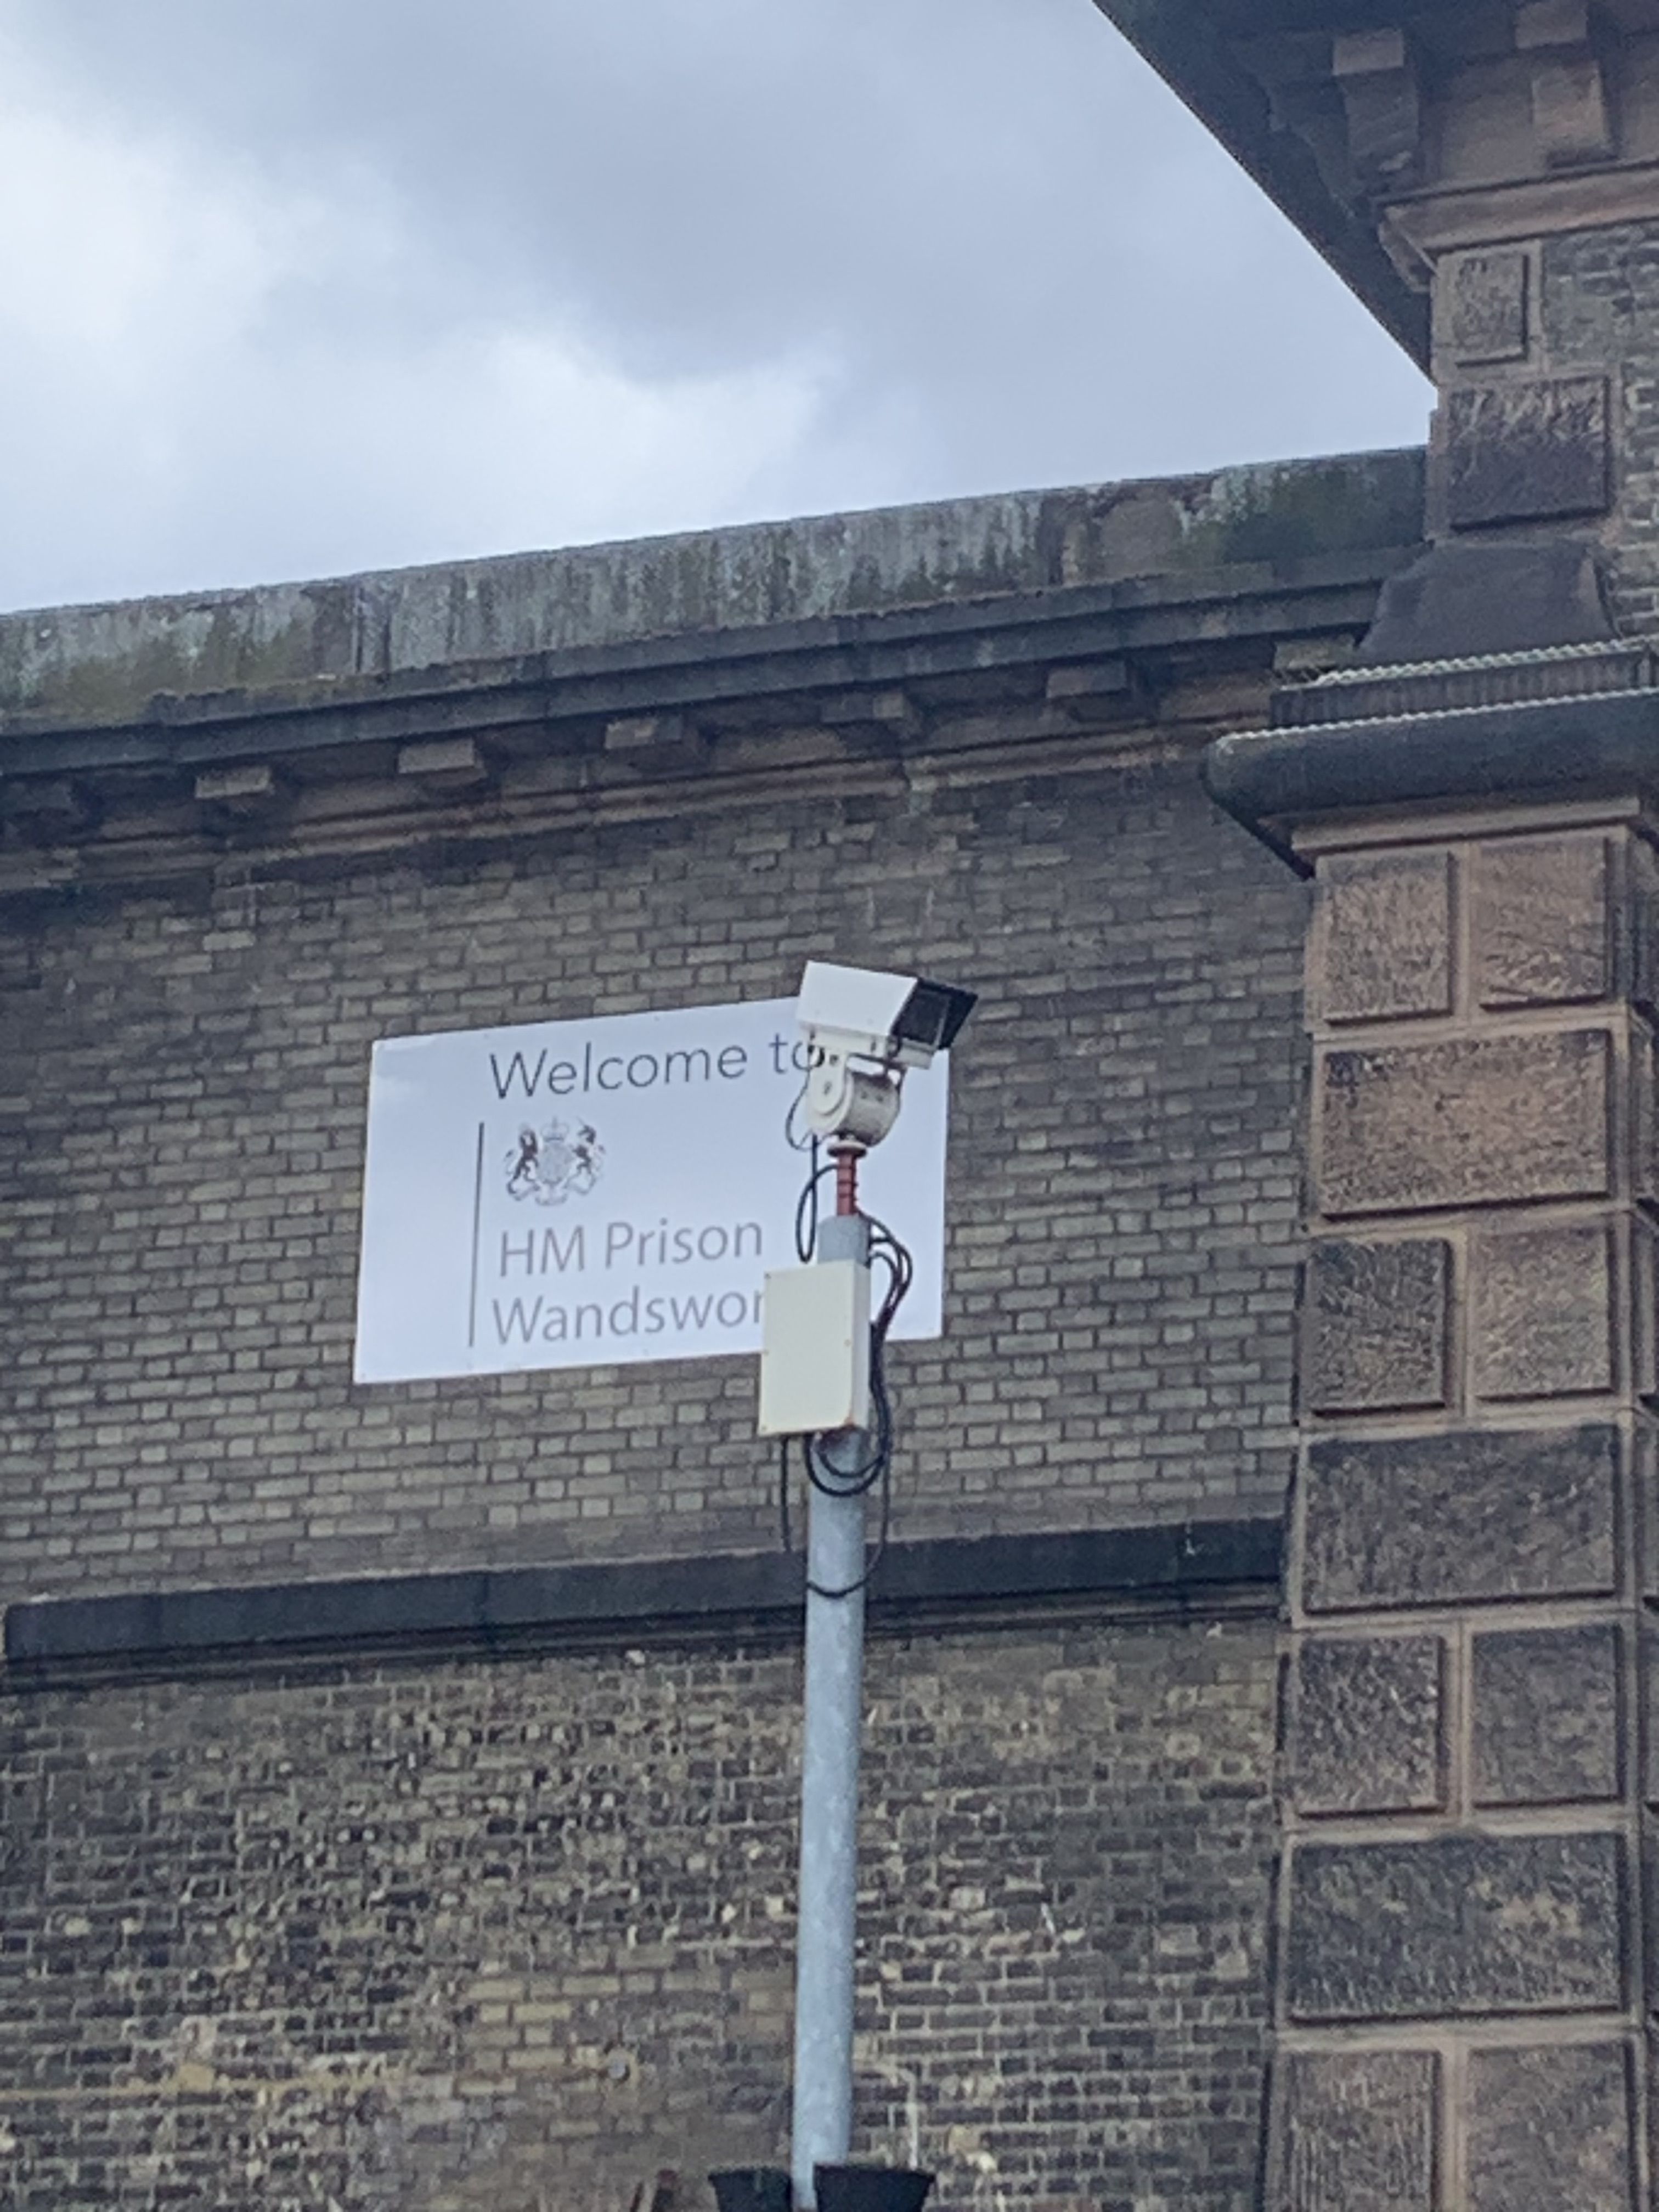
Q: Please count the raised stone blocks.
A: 13